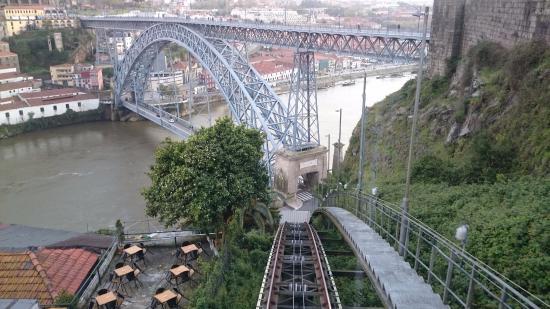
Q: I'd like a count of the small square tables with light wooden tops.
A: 6